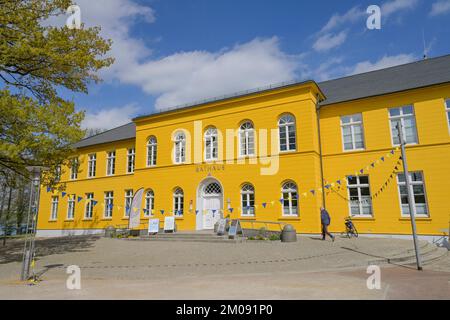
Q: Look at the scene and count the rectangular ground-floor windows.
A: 7